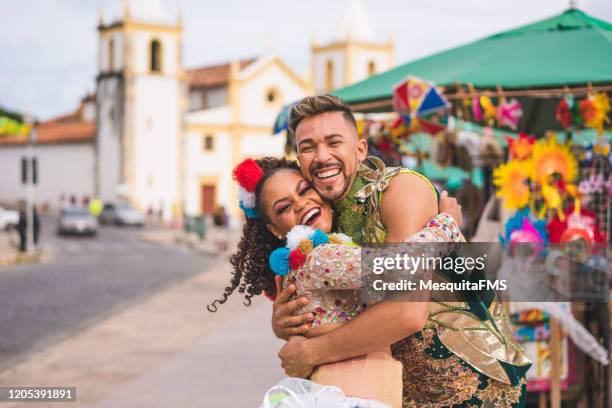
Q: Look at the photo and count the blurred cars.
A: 3